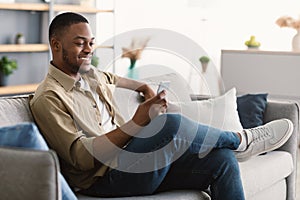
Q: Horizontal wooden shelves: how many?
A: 3